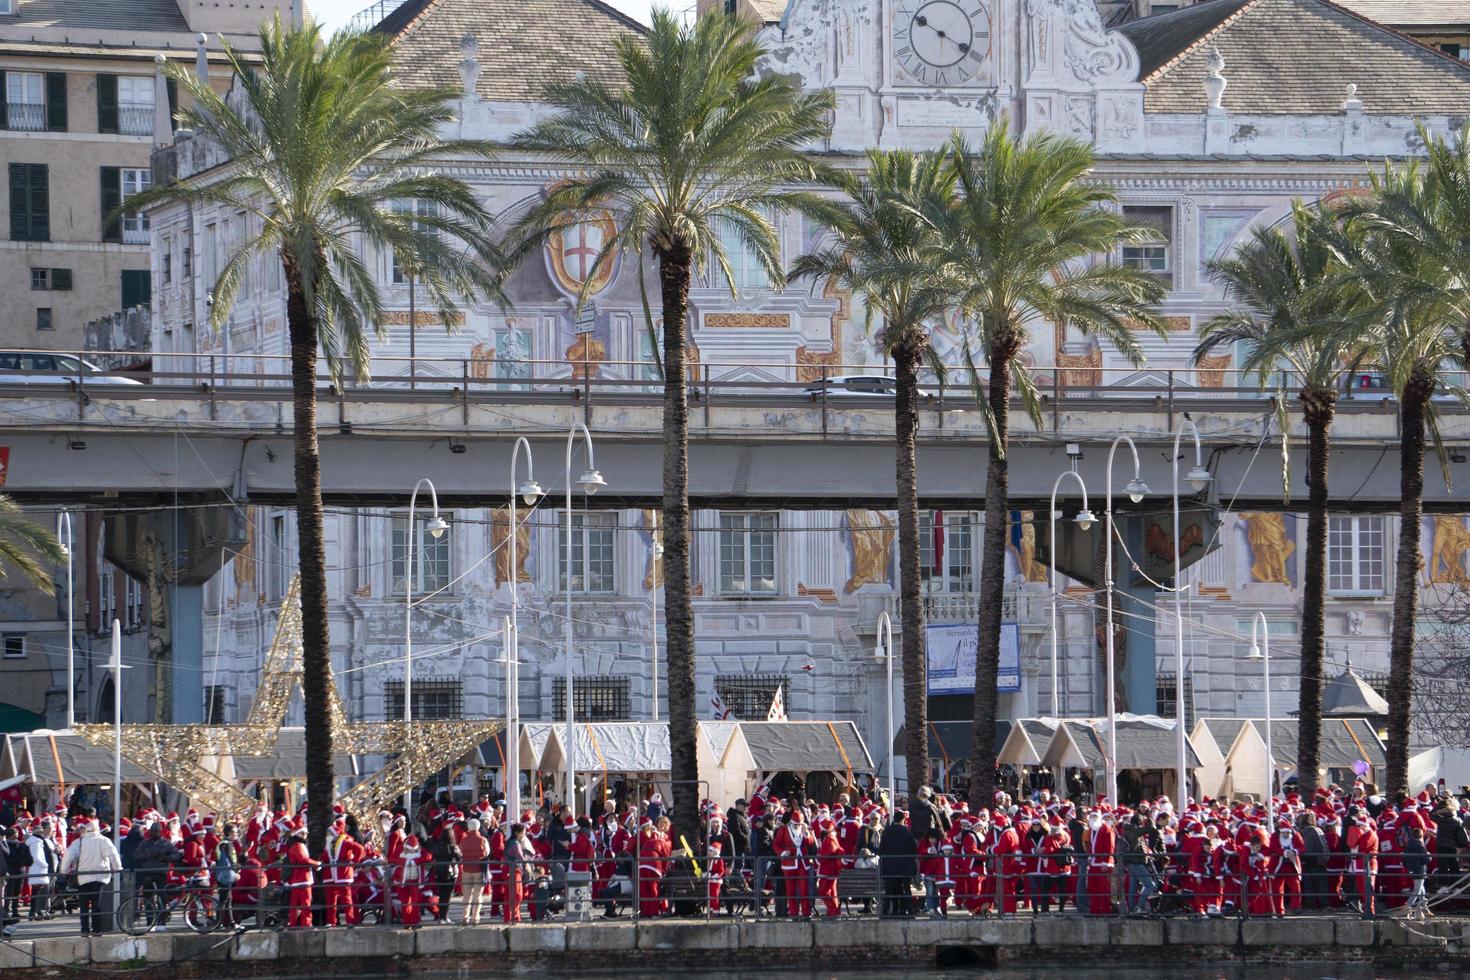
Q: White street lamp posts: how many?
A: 12